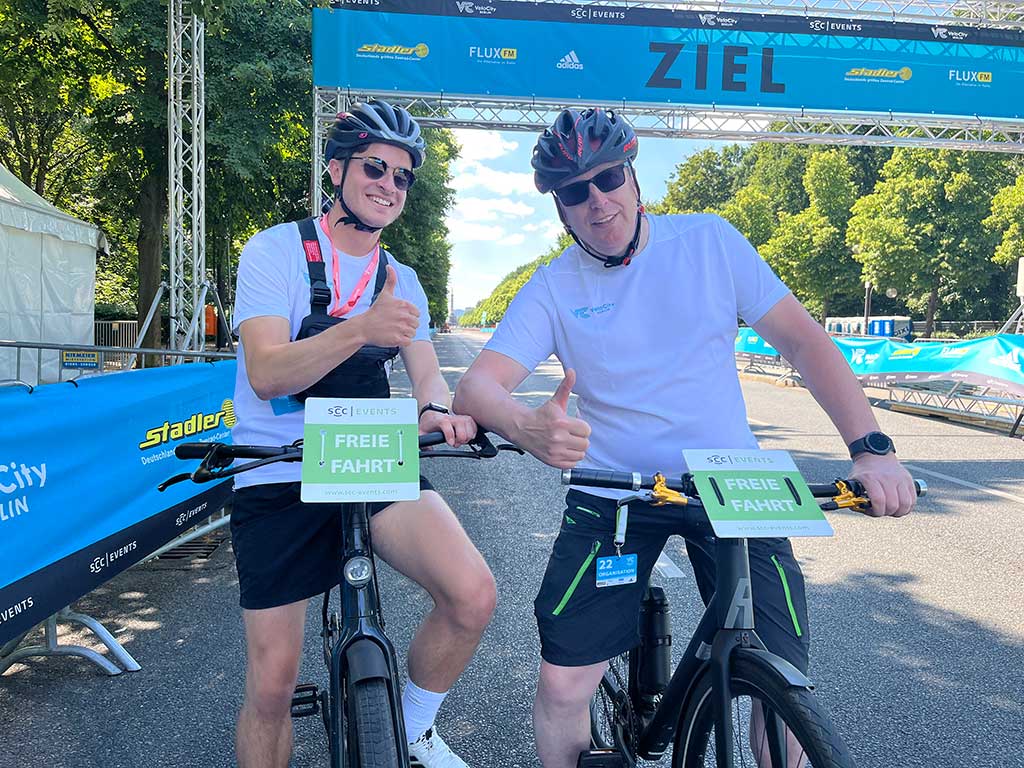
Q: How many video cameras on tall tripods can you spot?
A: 0